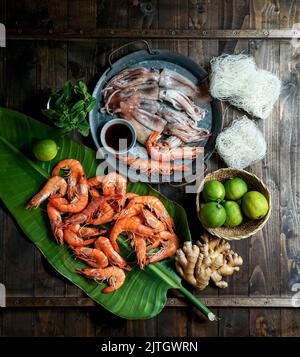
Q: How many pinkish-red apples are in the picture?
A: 0